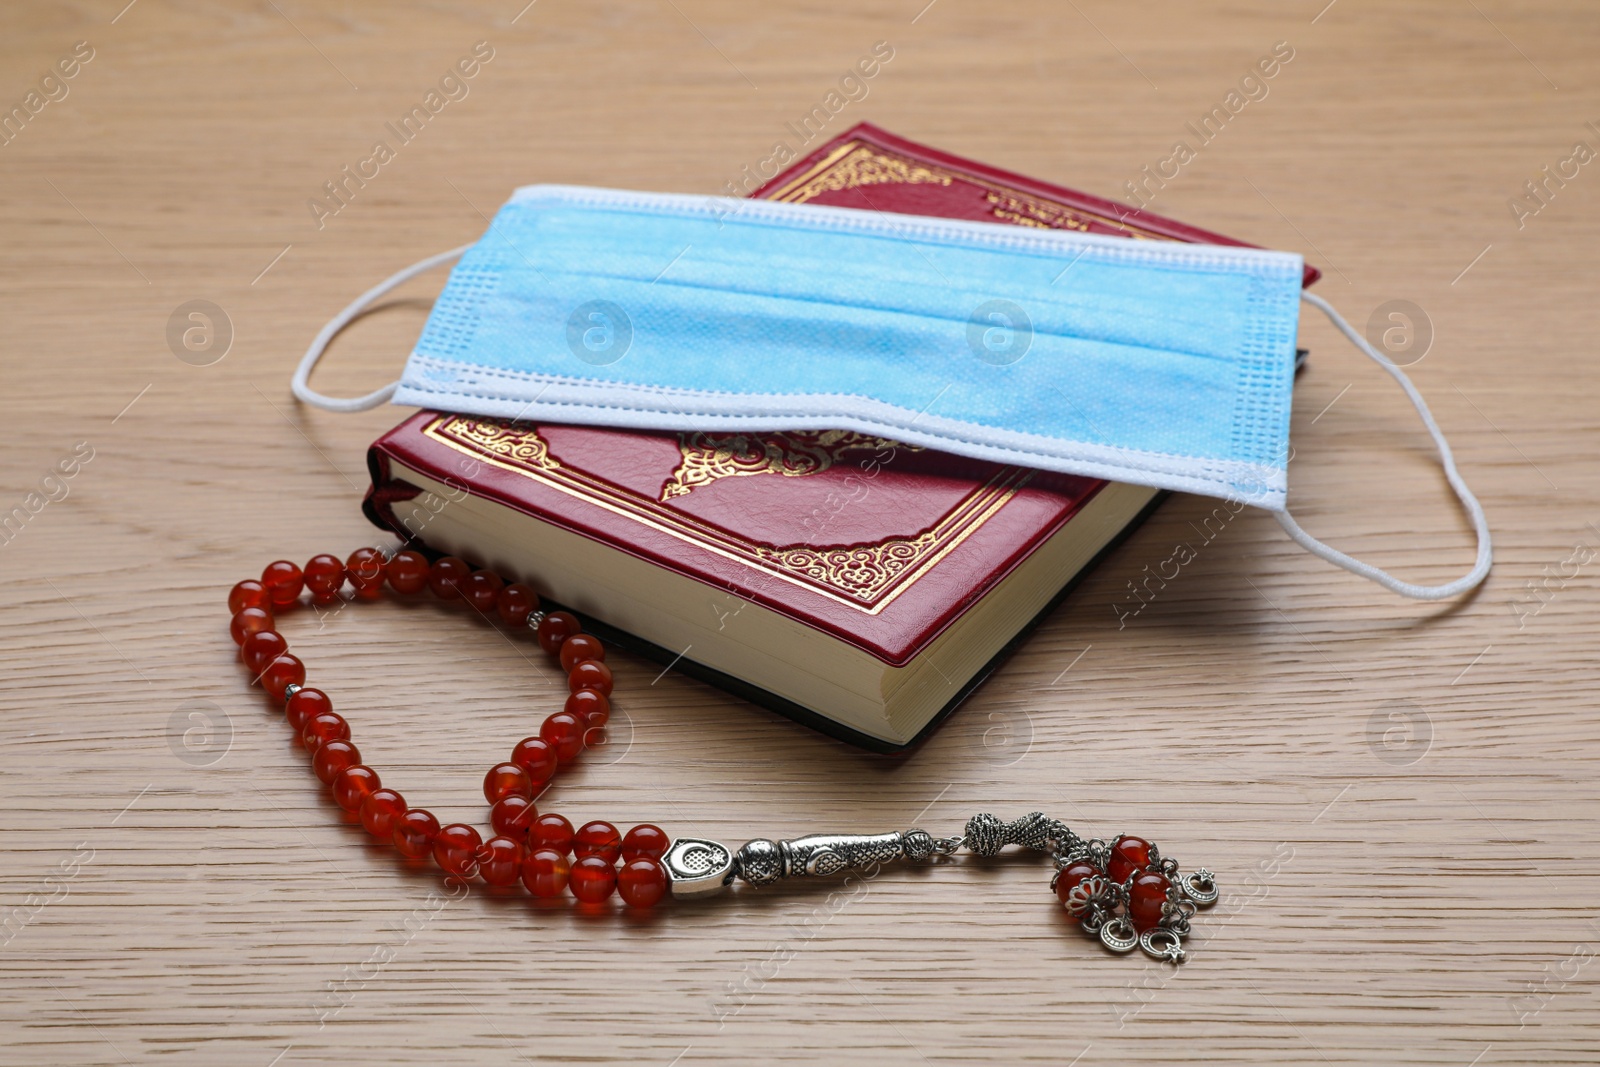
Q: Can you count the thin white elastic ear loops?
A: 2